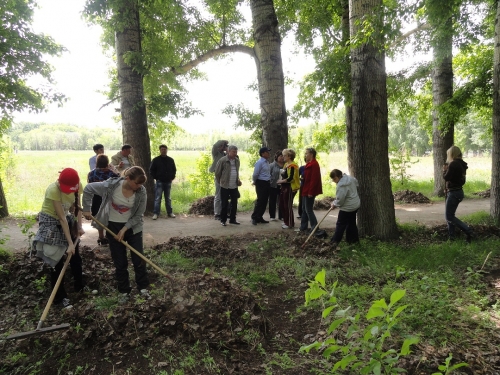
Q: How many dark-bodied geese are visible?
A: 0